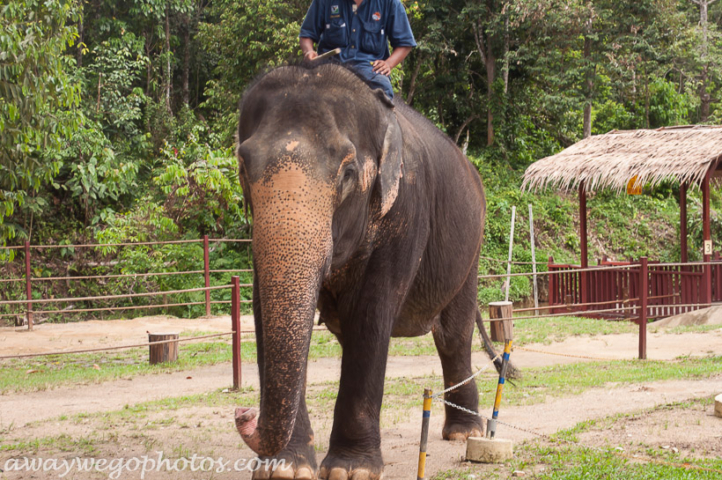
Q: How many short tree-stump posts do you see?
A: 2